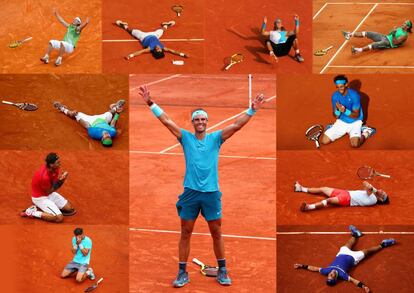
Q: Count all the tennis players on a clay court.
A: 11